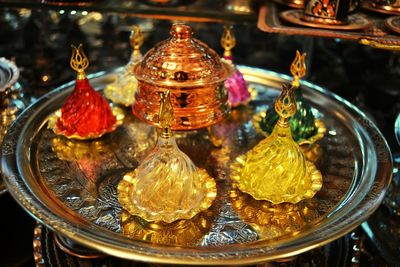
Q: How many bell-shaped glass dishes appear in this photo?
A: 6